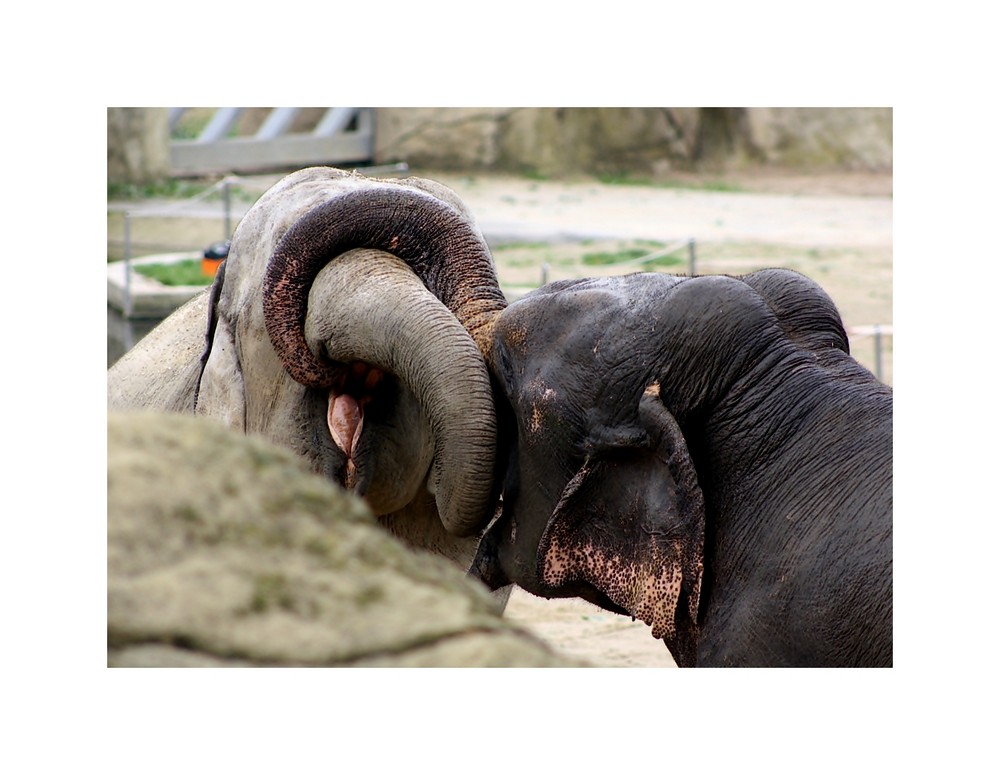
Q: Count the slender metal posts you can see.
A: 5